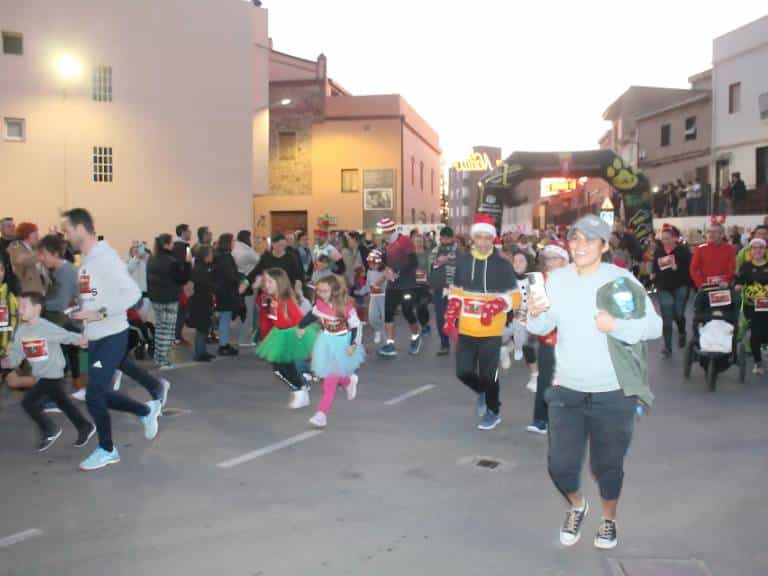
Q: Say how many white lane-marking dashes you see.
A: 3